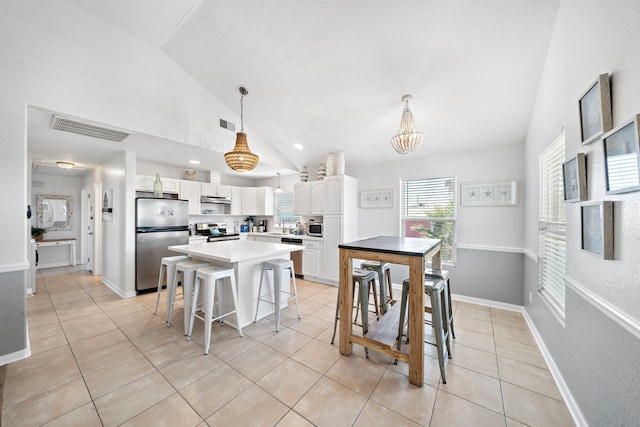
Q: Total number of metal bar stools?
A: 8